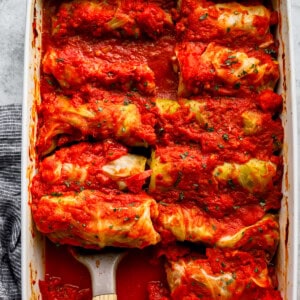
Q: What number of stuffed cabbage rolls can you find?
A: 11